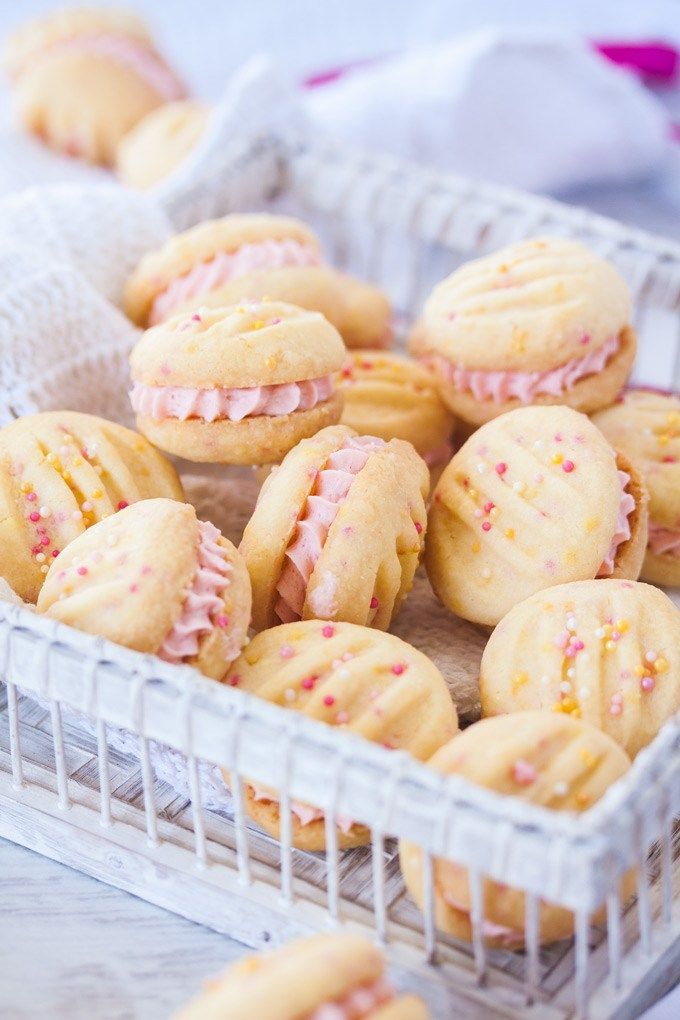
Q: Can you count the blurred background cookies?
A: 2